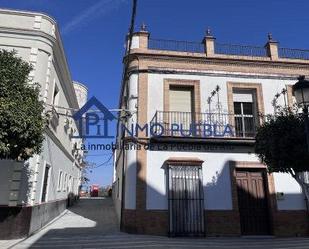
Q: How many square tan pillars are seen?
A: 3